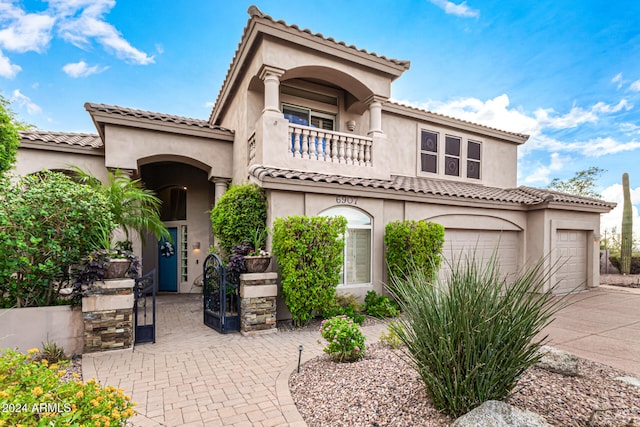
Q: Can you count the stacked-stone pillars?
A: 2